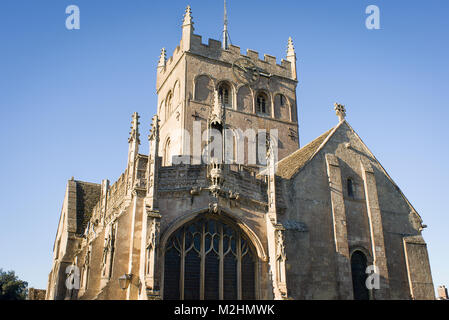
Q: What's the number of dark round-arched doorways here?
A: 1